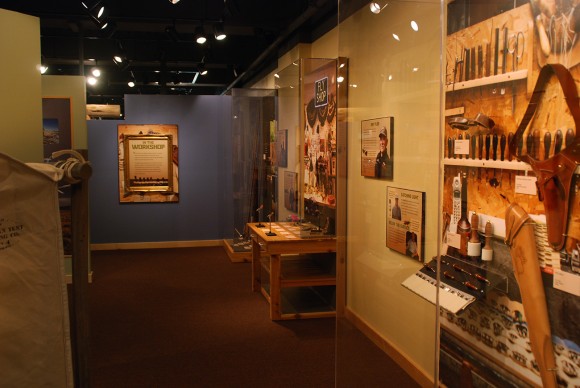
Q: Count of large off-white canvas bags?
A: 1